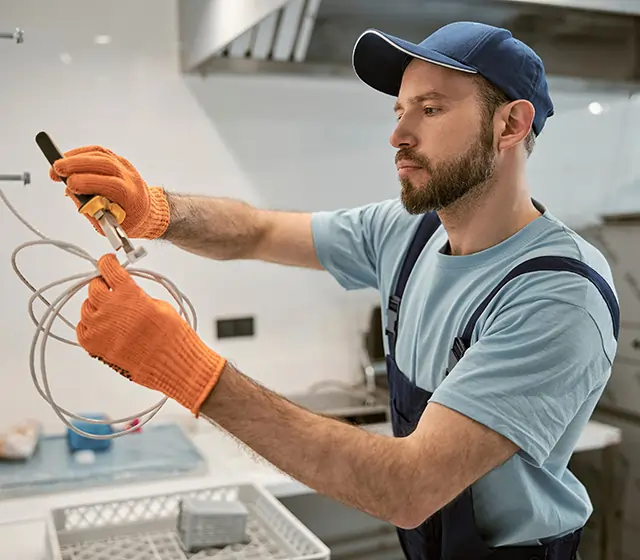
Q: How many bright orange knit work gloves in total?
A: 2